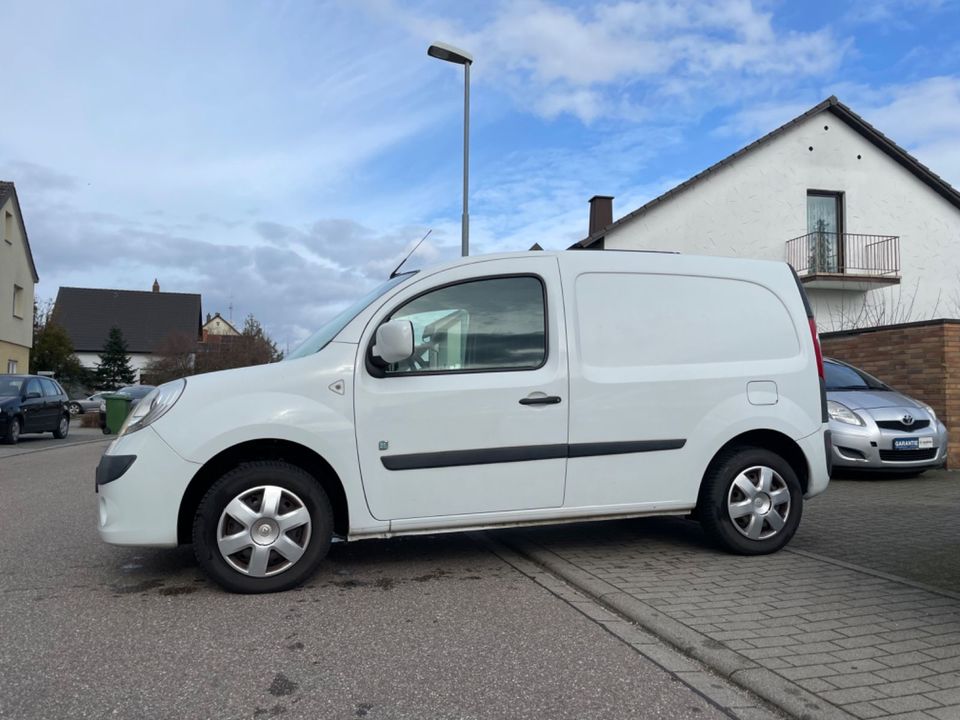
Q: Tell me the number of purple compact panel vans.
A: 0